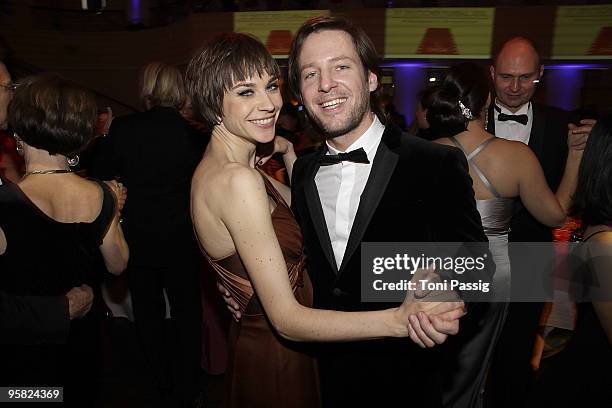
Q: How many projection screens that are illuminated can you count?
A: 3